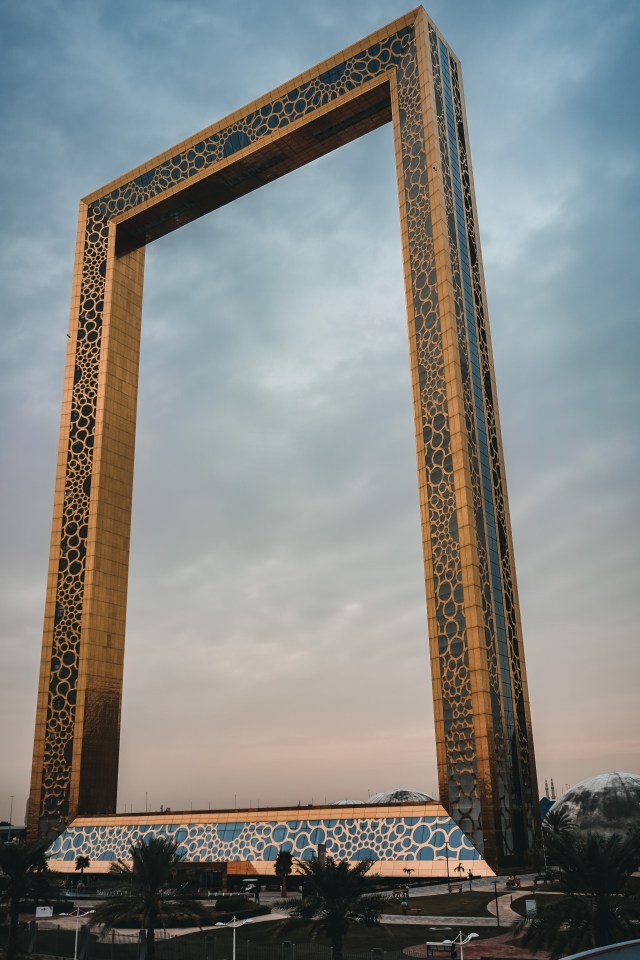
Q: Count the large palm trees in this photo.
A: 4